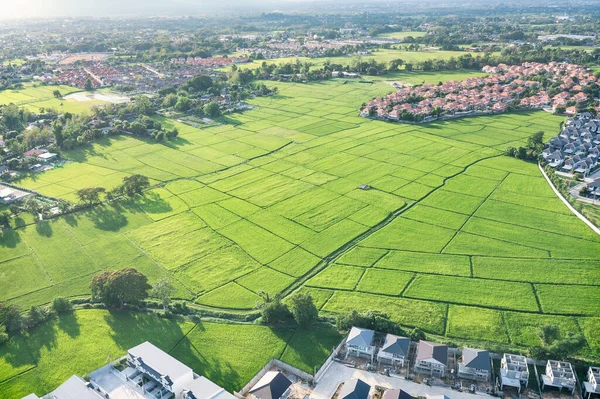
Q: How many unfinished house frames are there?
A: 3